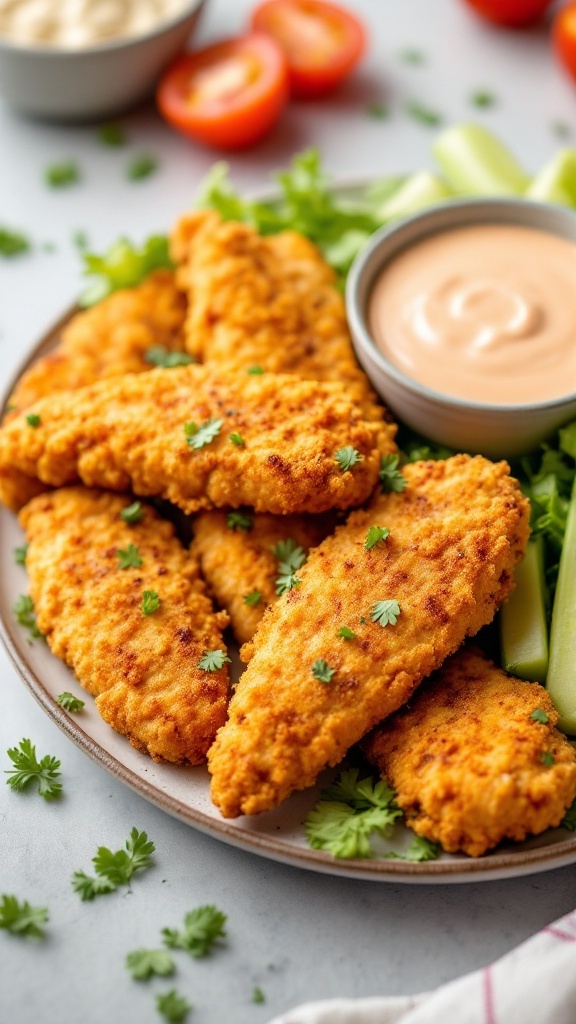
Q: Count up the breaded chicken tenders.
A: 7